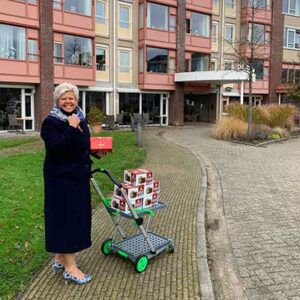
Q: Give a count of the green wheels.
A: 2